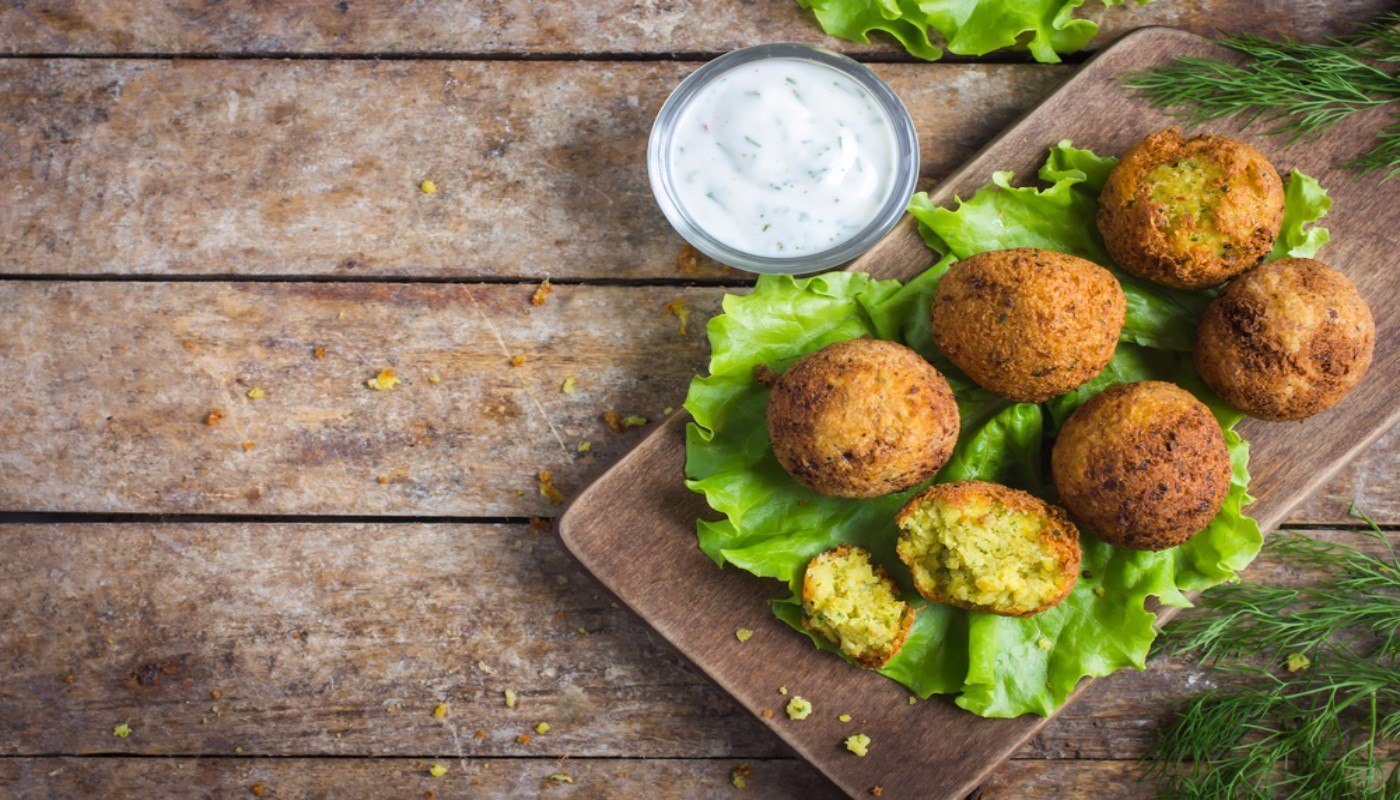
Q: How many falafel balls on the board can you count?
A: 6